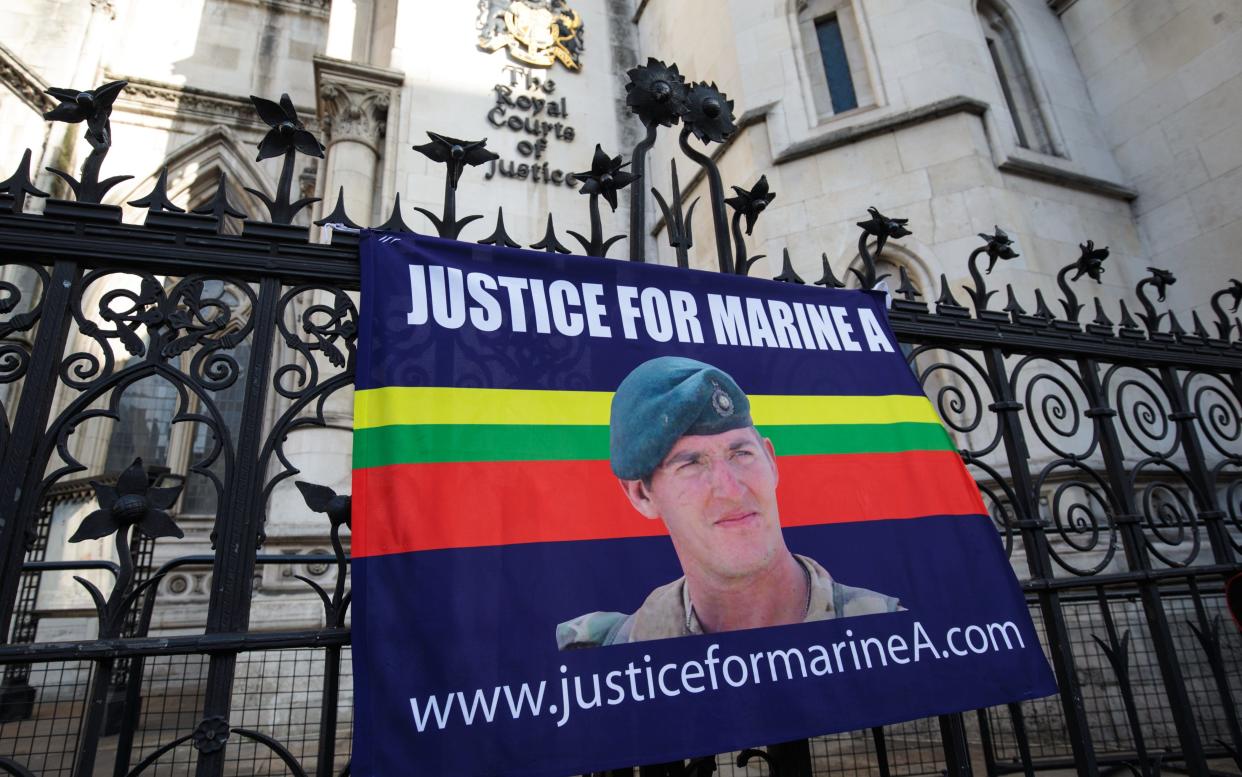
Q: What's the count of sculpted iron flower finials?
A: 12